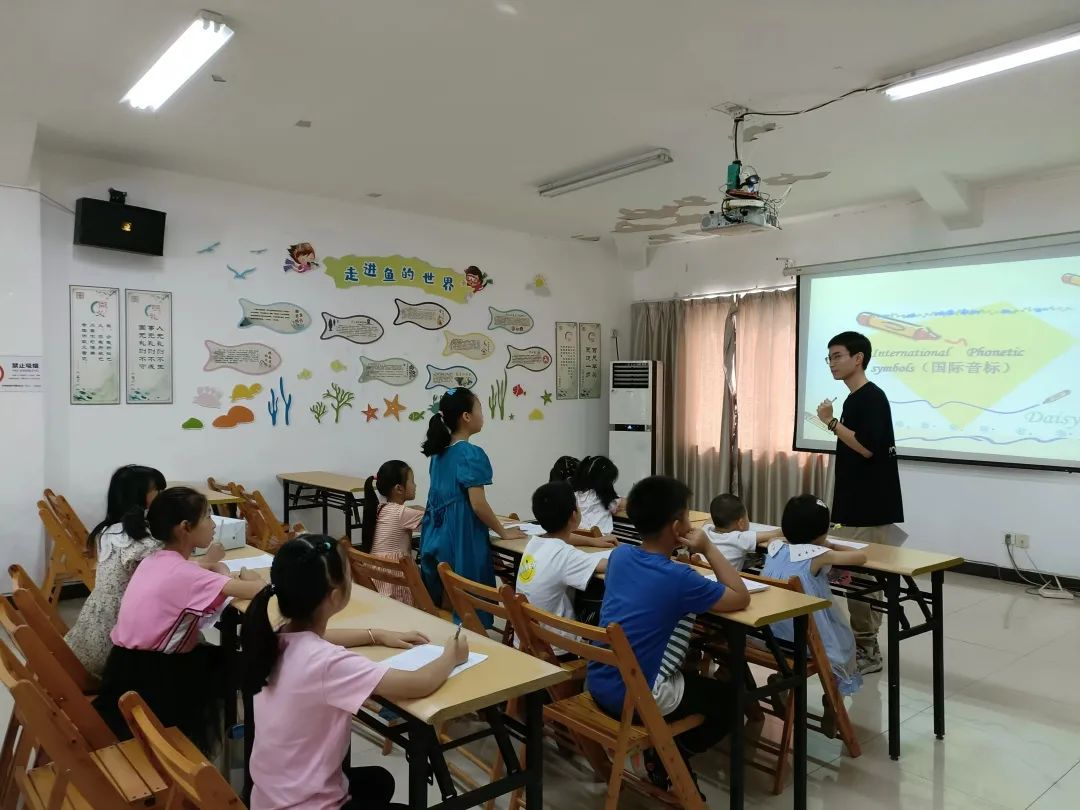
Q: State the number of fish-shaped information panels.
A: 9